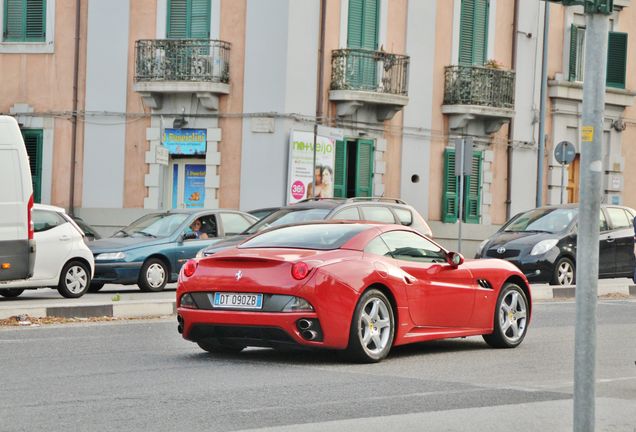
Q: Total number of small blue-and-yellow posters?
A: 2